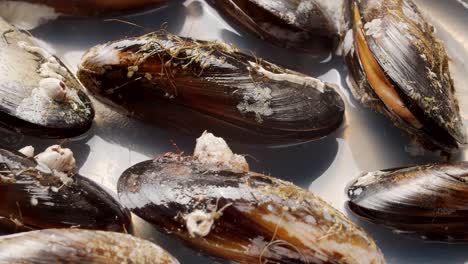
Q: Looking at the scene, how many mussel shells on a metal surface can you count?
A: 9